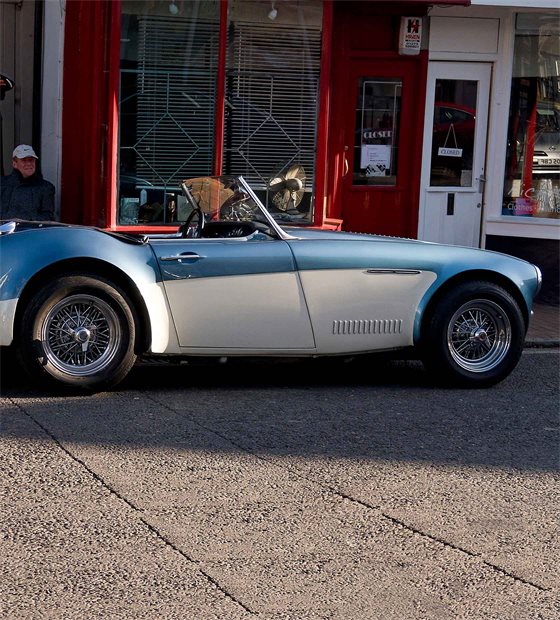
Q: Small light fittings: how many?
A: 2